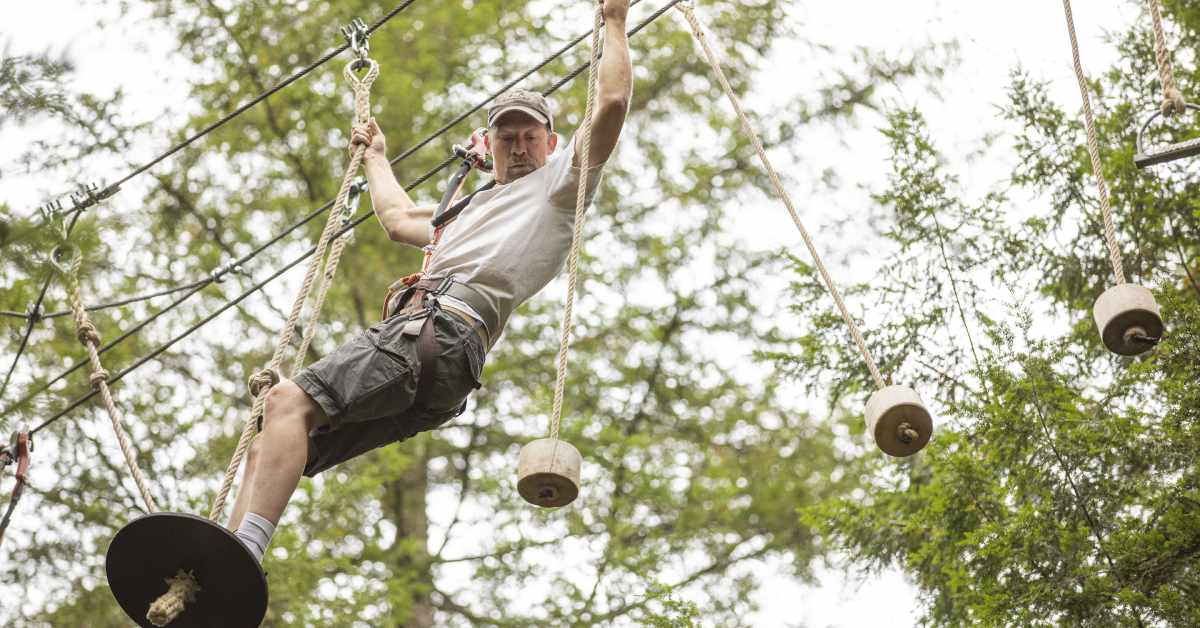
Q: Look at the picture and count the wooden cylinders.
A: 3